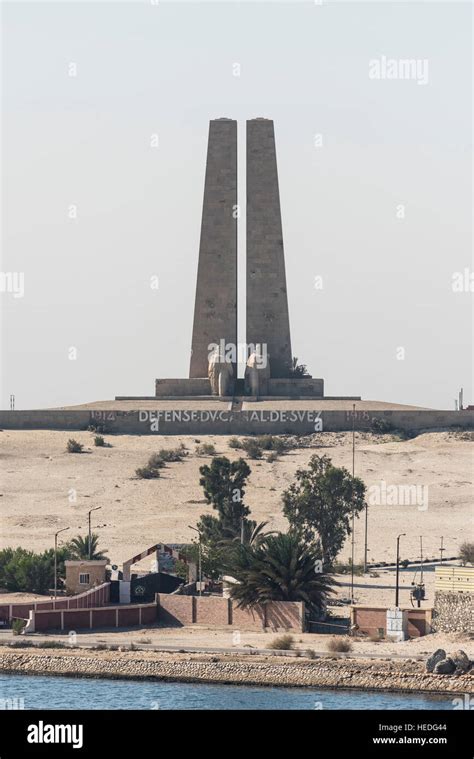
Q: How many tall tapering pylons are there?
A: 2